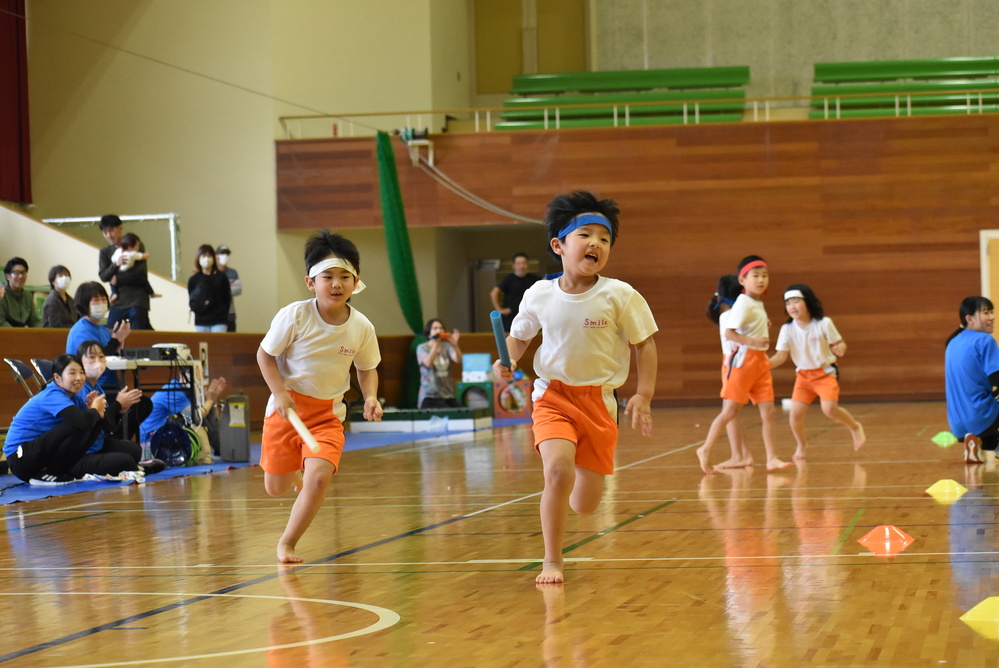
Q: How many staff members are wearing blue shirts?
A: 5